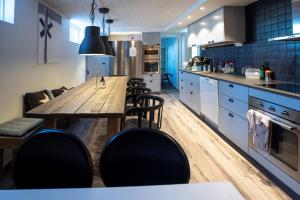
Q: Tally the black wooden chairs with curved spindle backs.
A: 4